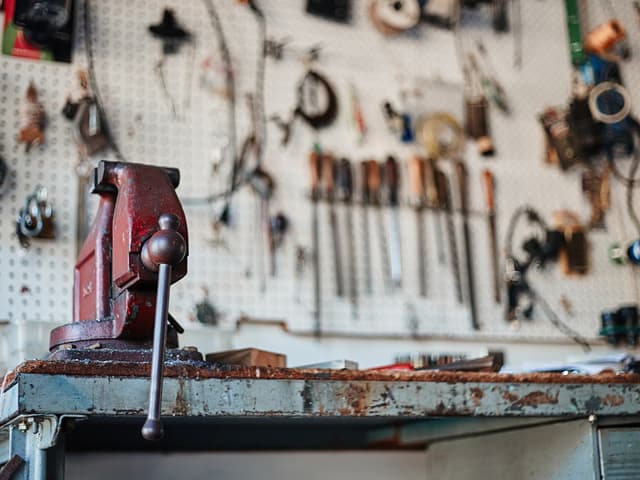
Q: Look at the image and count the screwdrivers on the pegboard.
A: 11